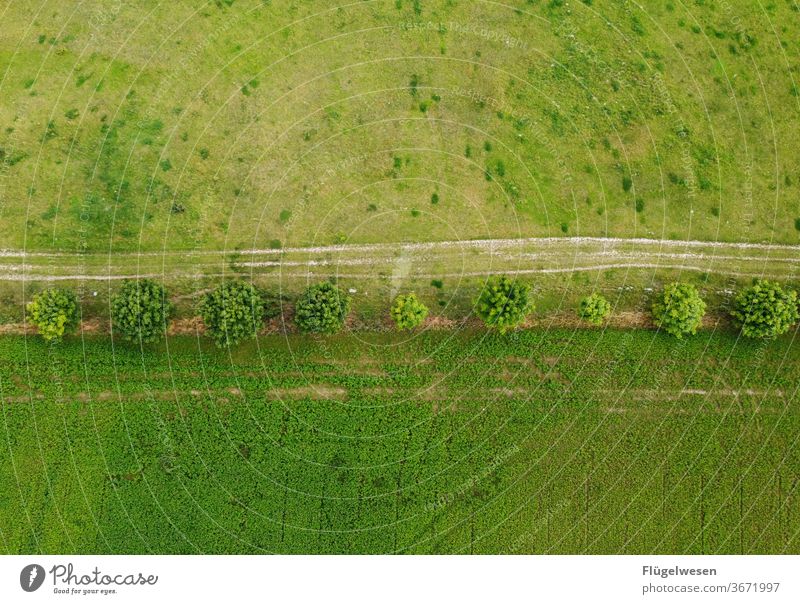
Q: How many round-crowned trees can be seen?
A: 9